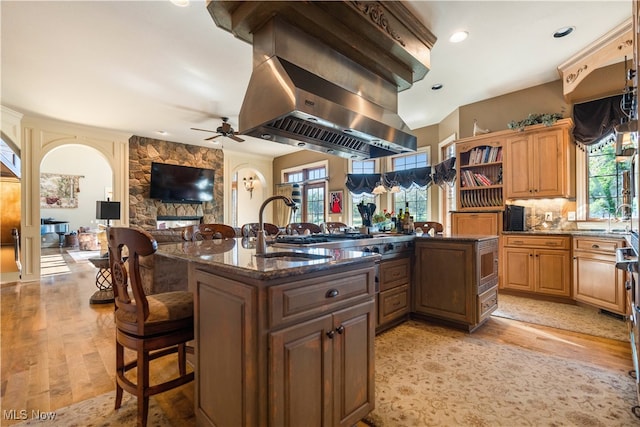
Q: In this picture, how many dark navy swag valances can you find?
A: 4